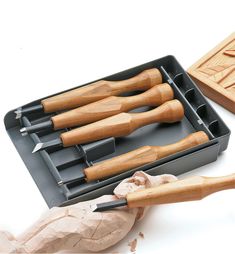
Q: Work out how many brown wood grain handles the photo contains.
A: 5